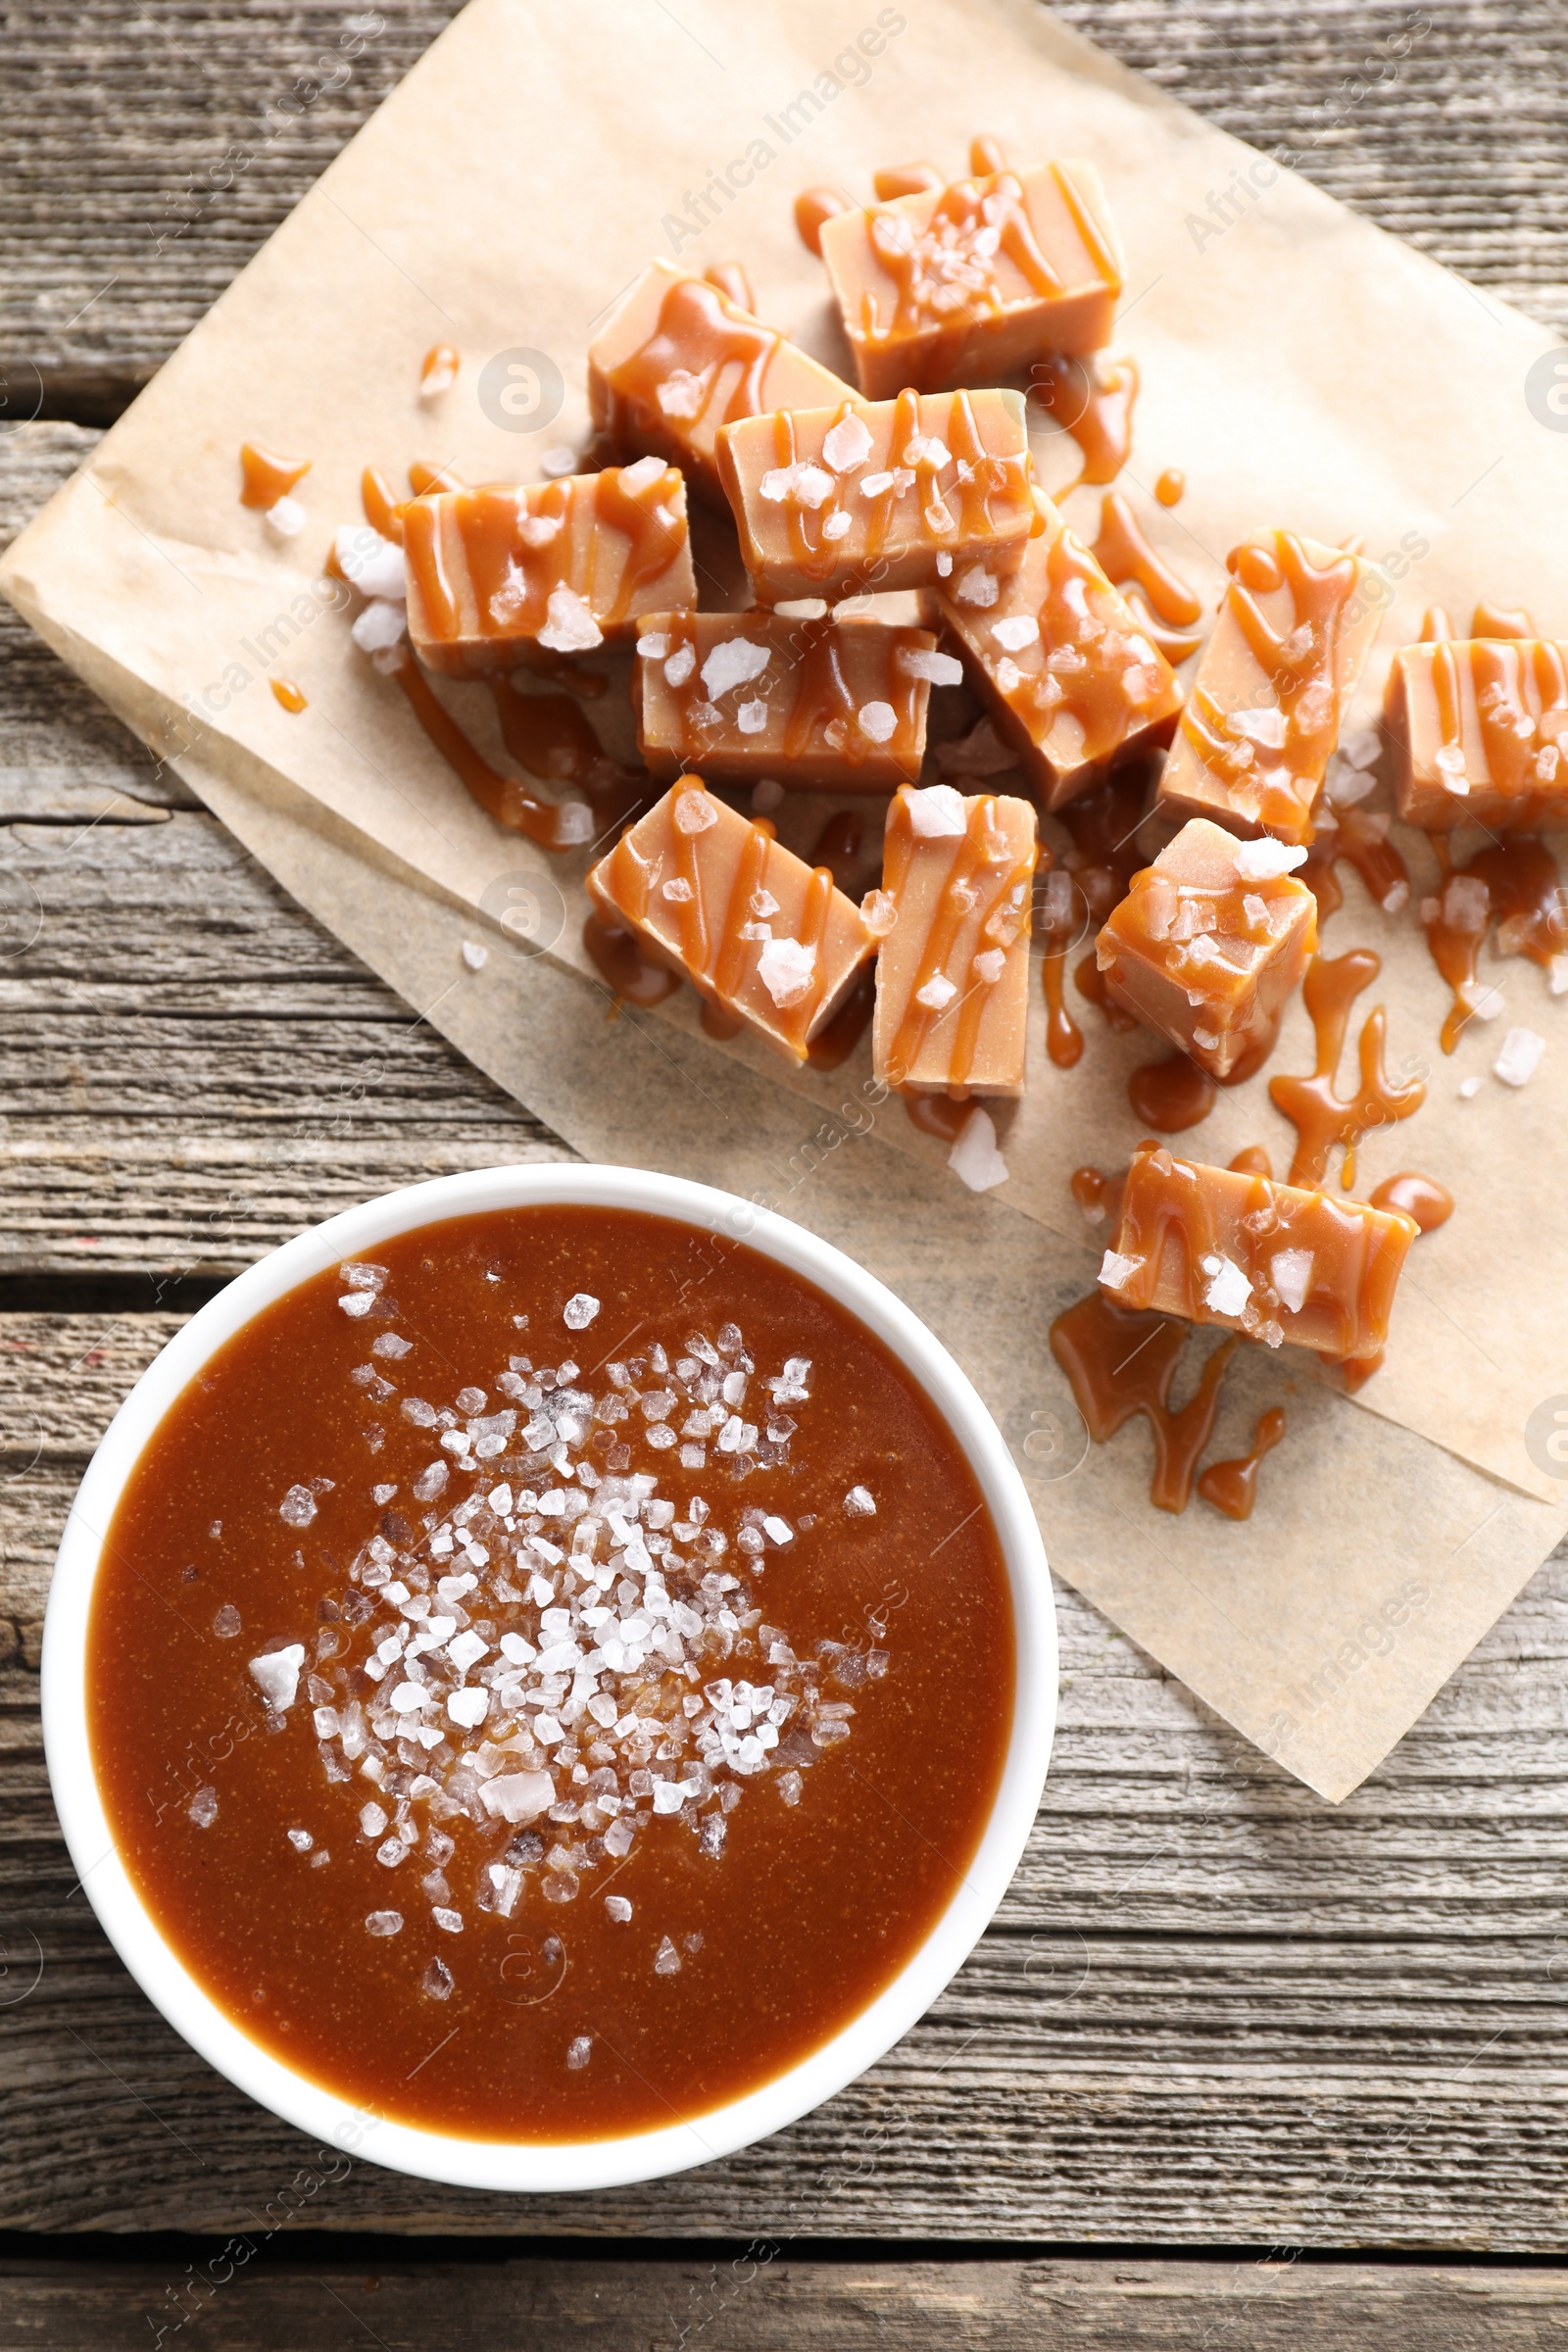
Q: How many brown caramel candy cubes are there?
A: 12